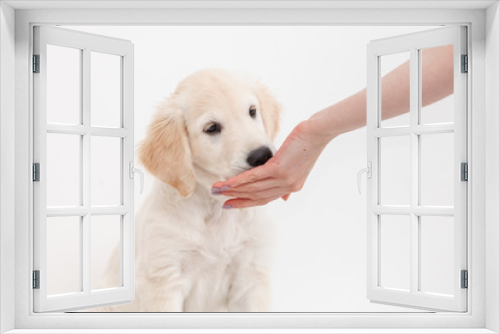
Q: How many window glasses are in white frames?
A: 12